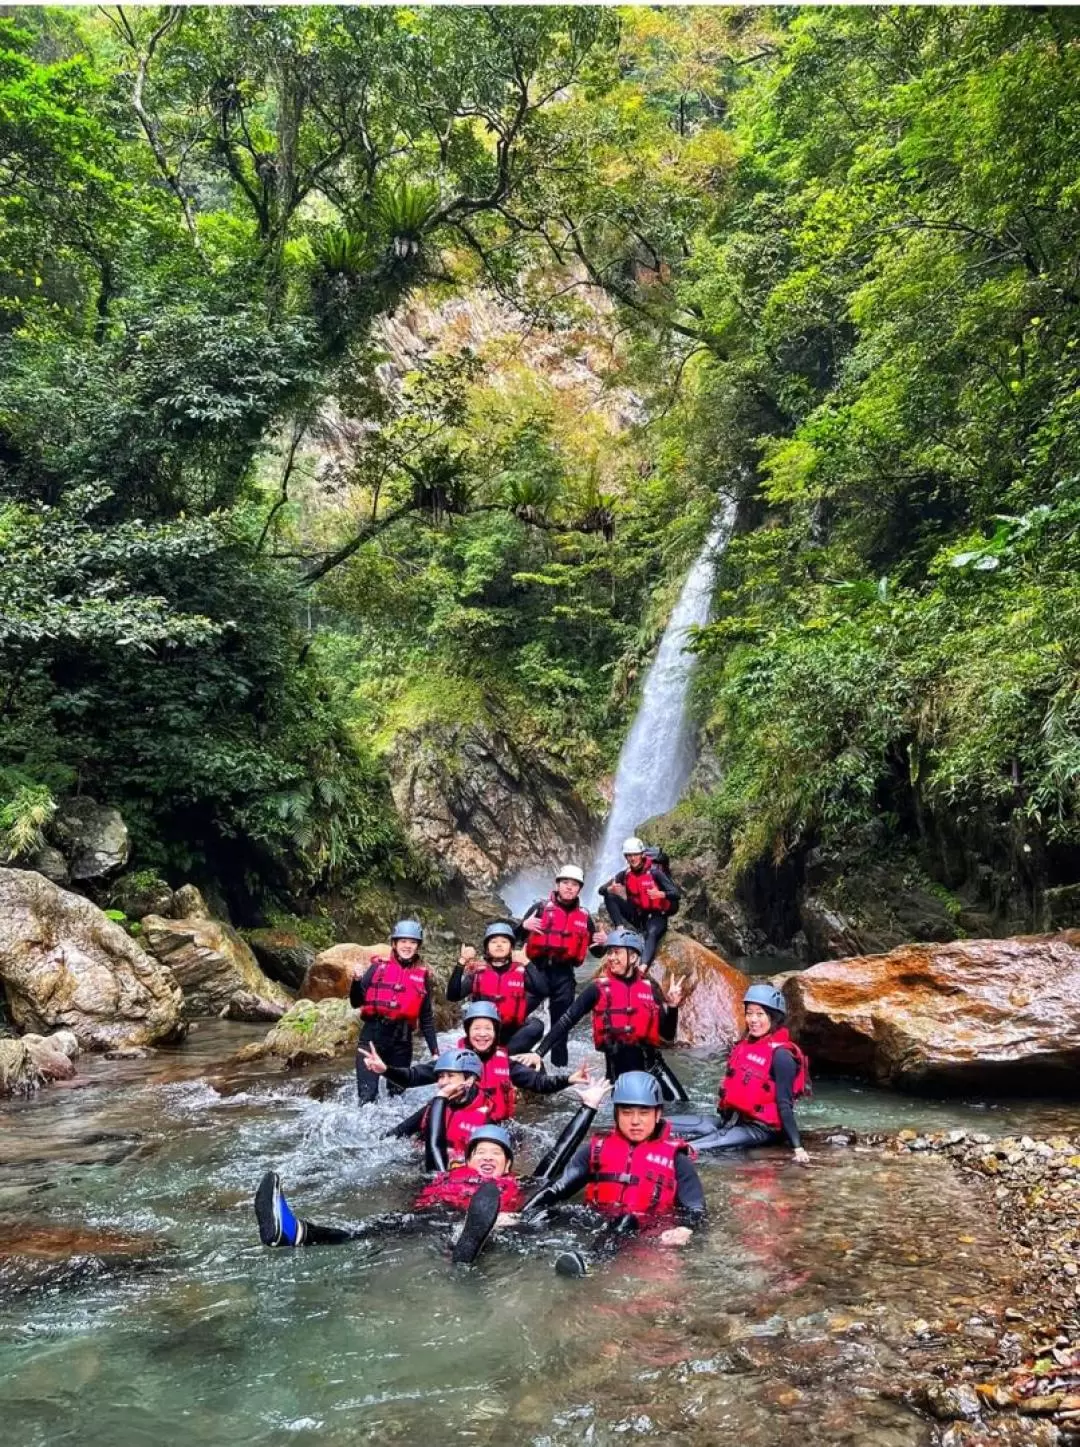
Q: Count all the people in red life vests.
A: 10